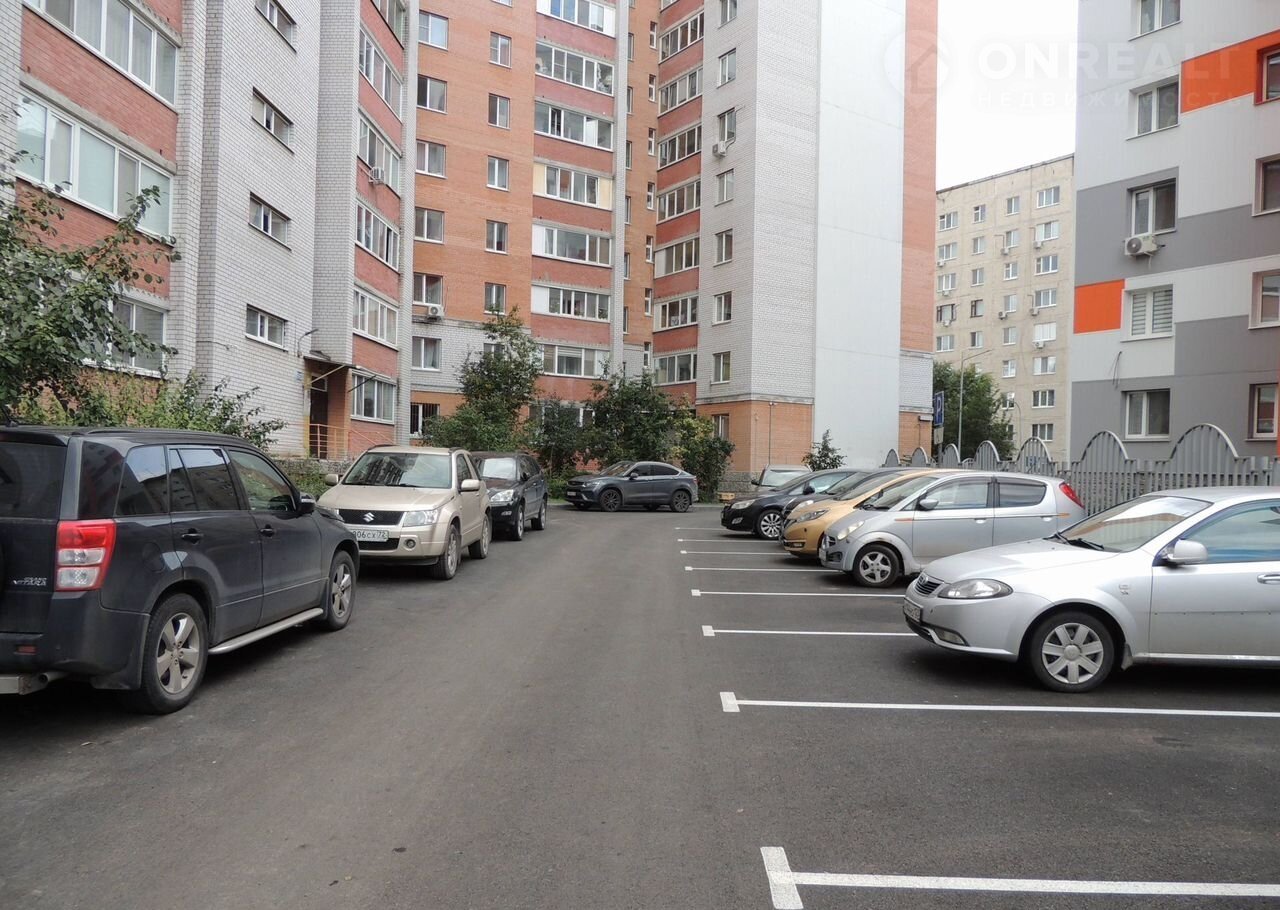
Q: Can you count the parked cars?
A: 10